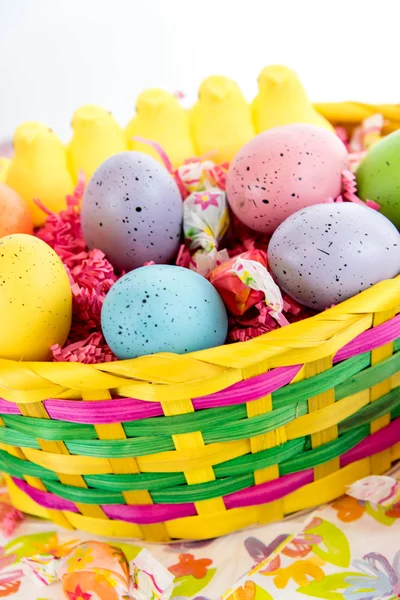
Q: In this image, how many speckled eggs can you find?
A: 7